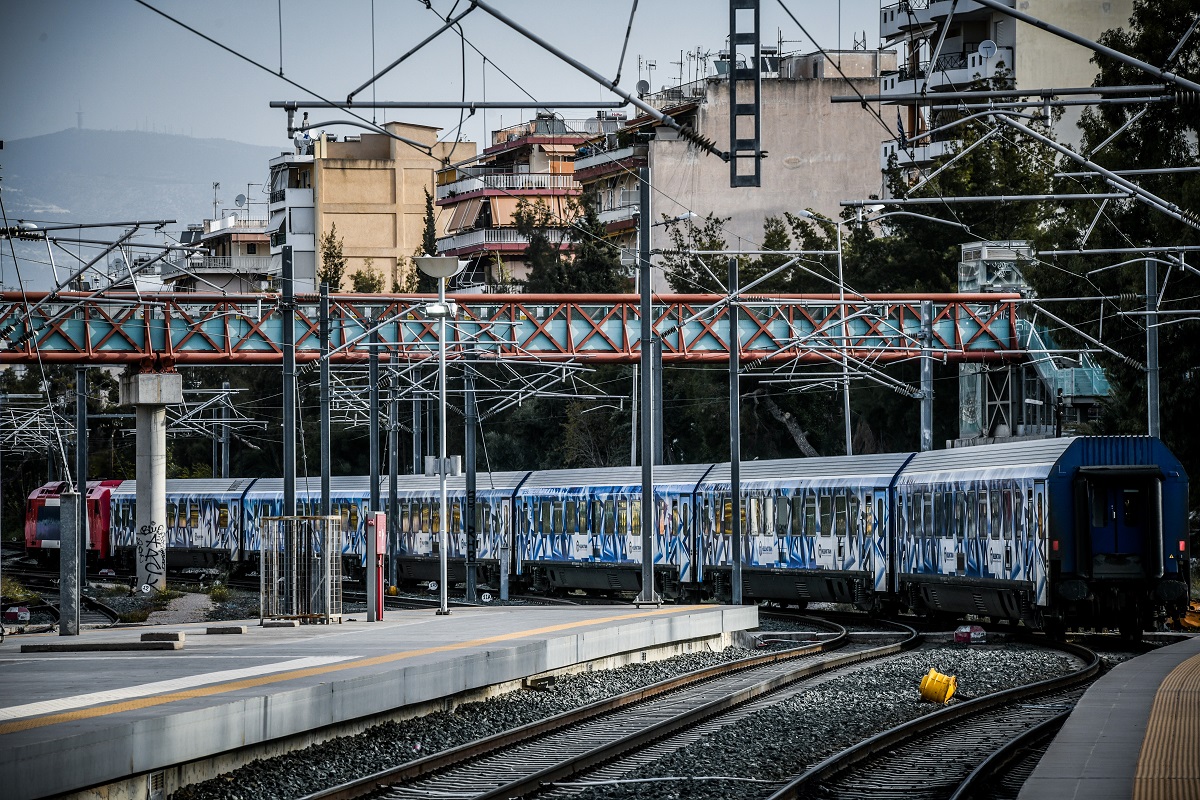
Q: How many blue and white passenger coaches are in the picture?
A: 6